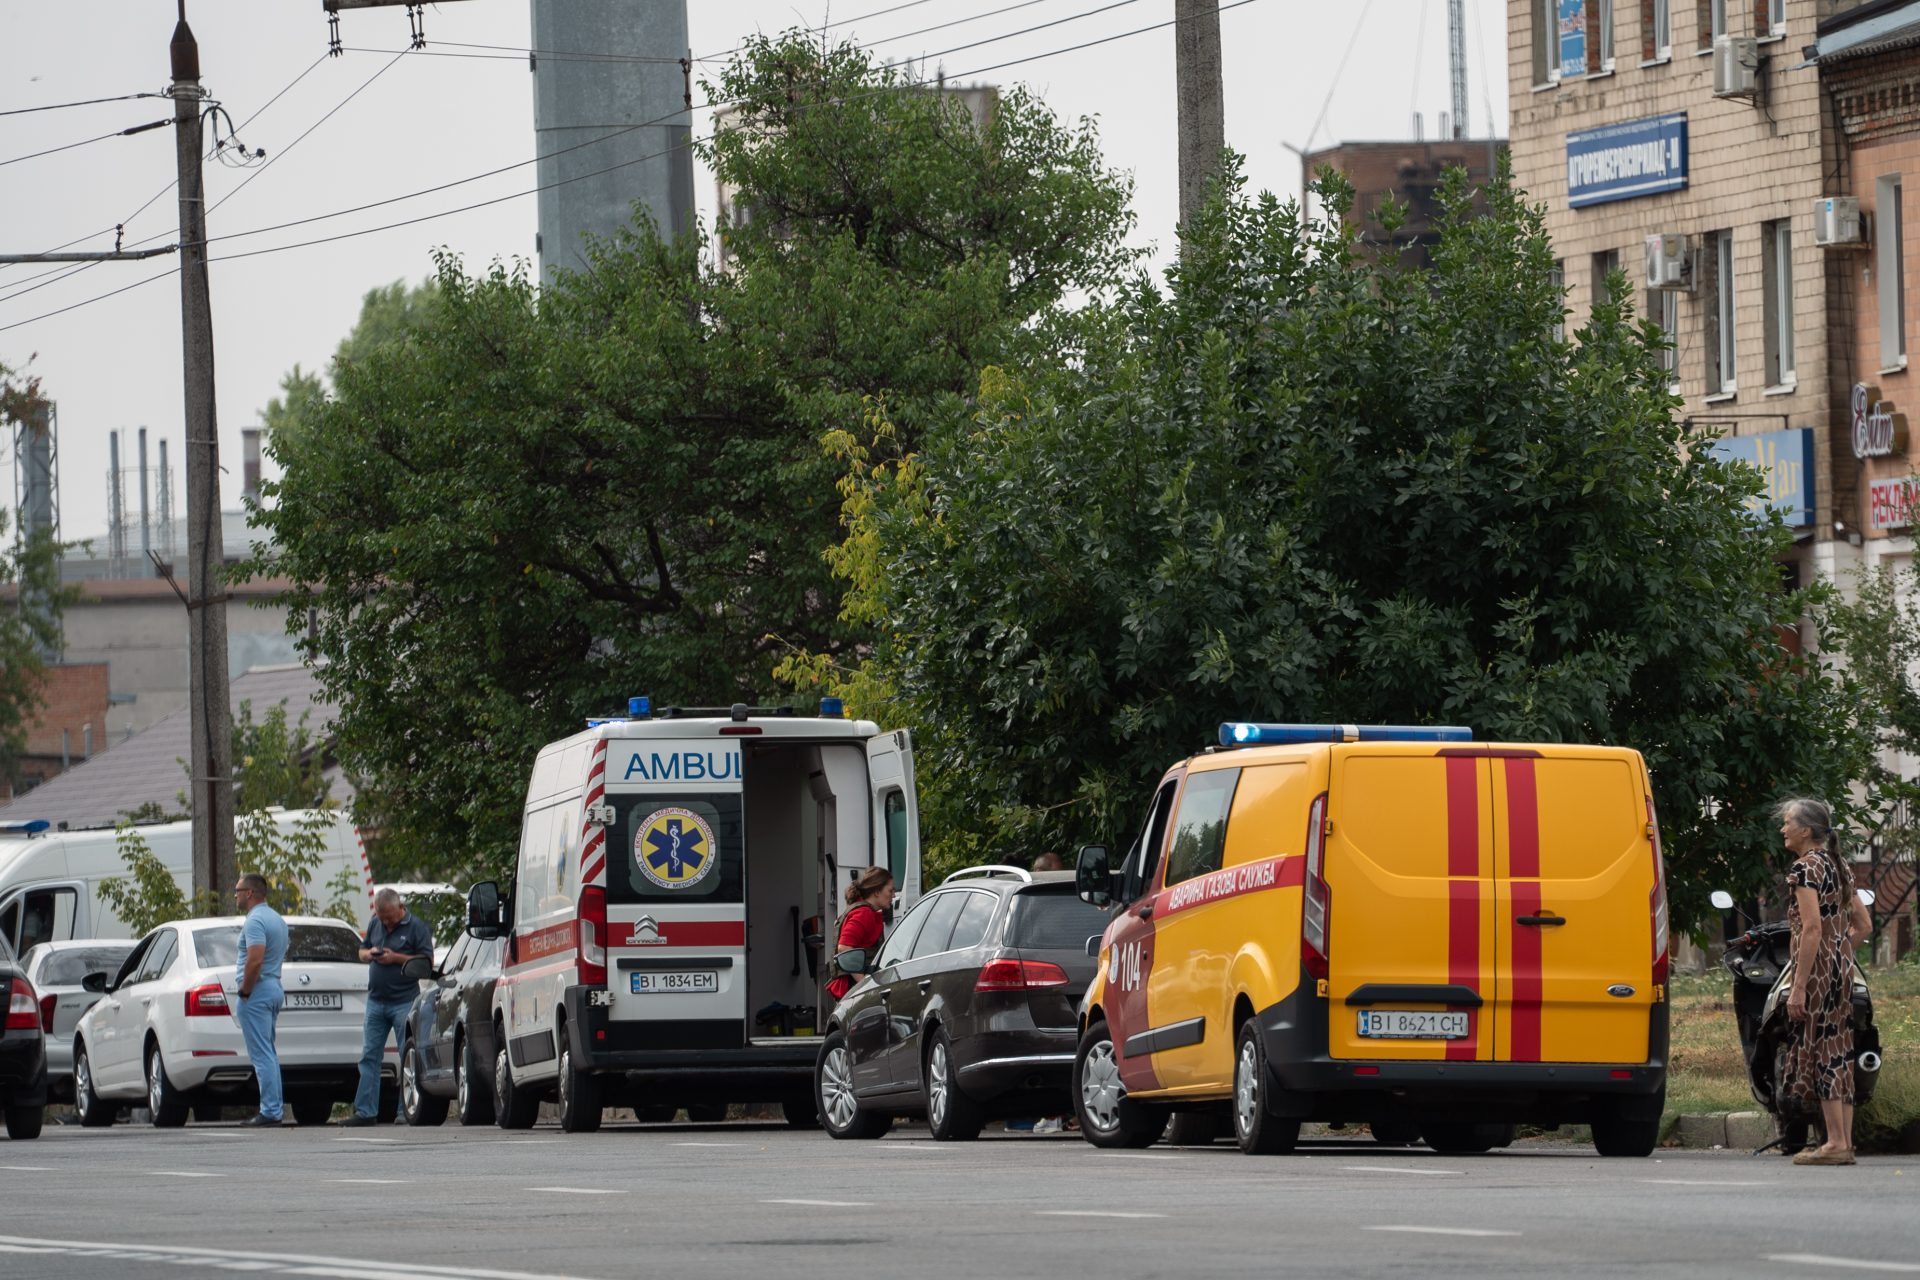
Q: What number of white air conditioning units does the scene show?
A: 3